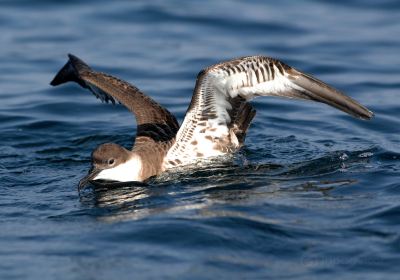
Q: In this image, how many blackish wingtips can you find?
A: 2